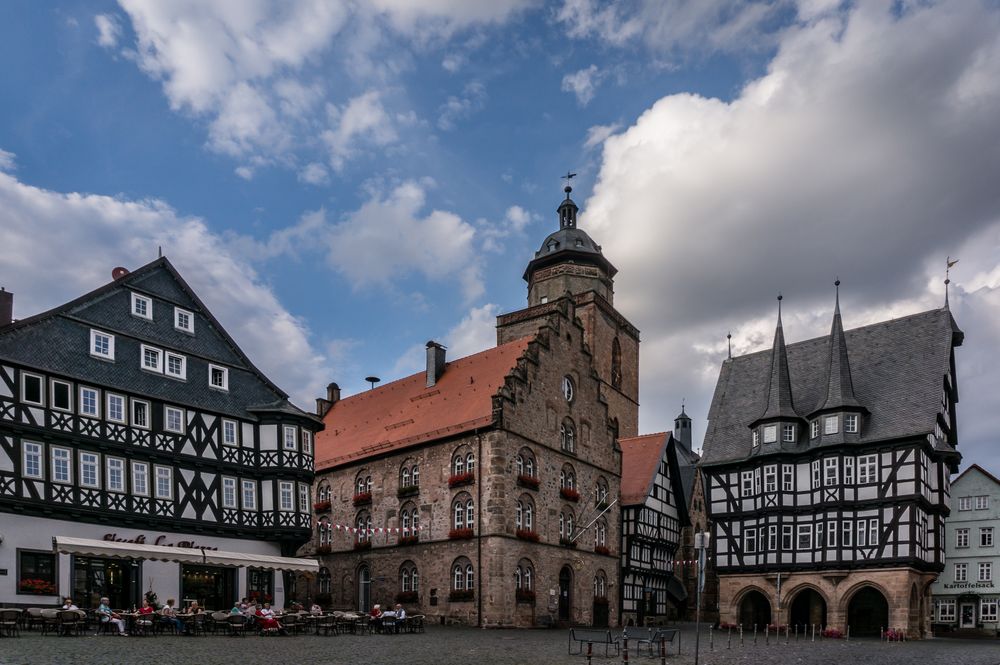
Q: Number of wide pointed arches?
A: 3